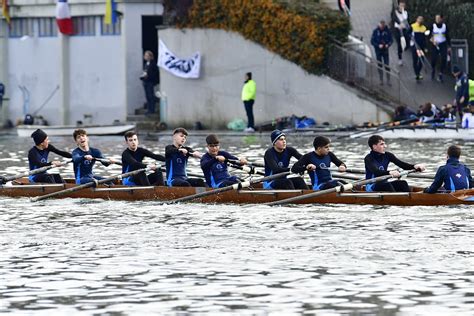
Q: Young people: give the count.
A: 9